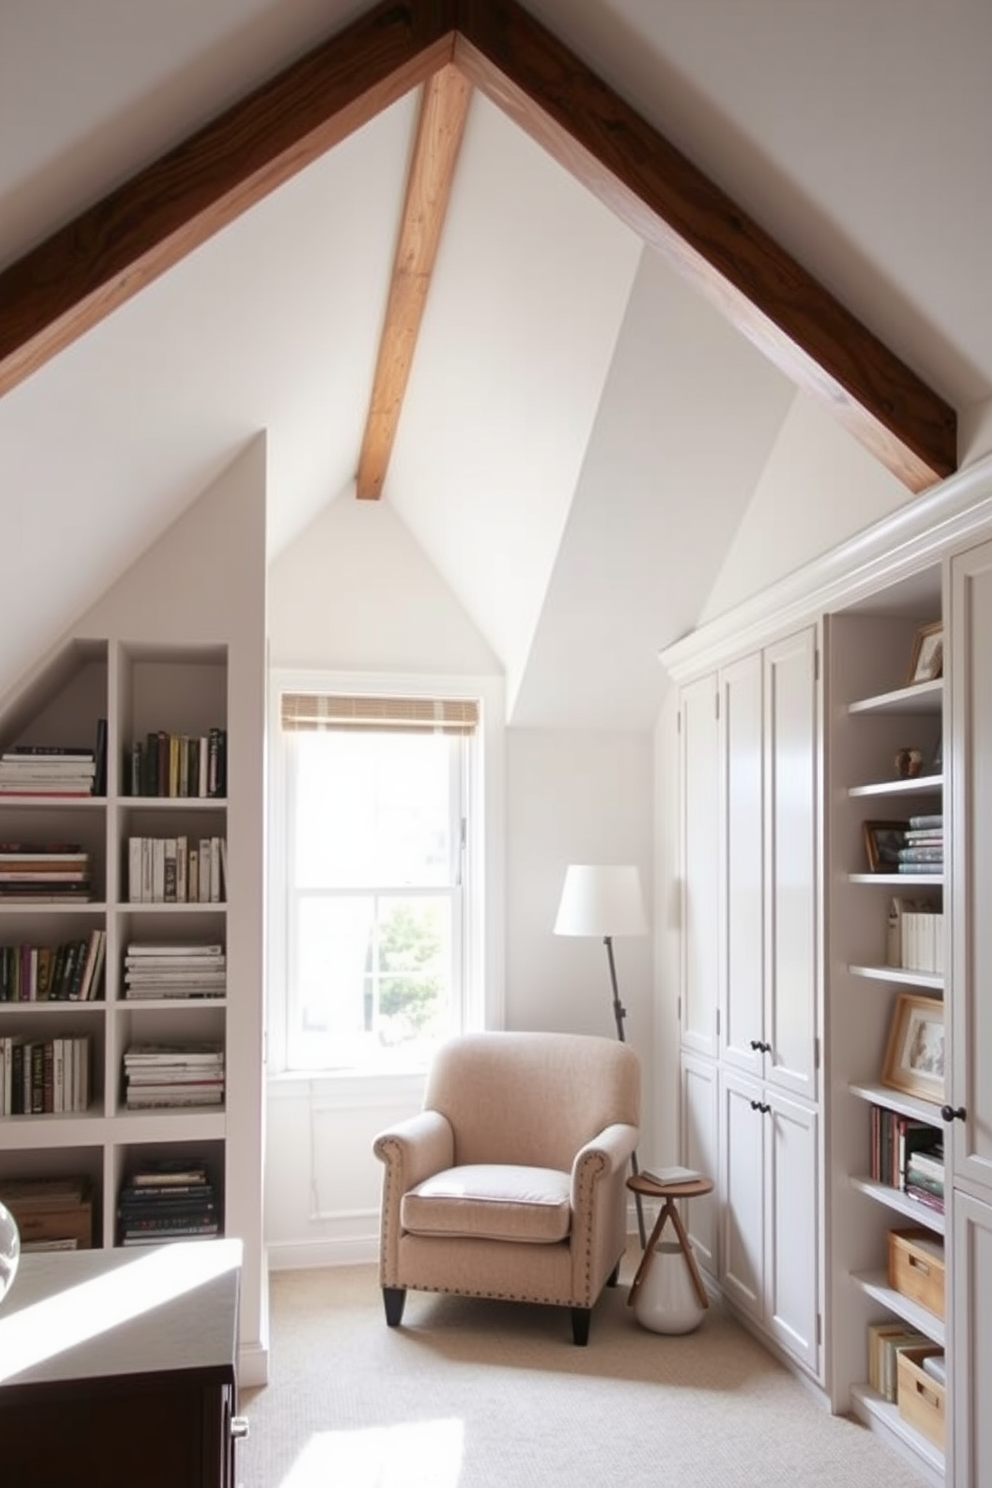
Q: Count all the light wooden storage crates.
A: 2